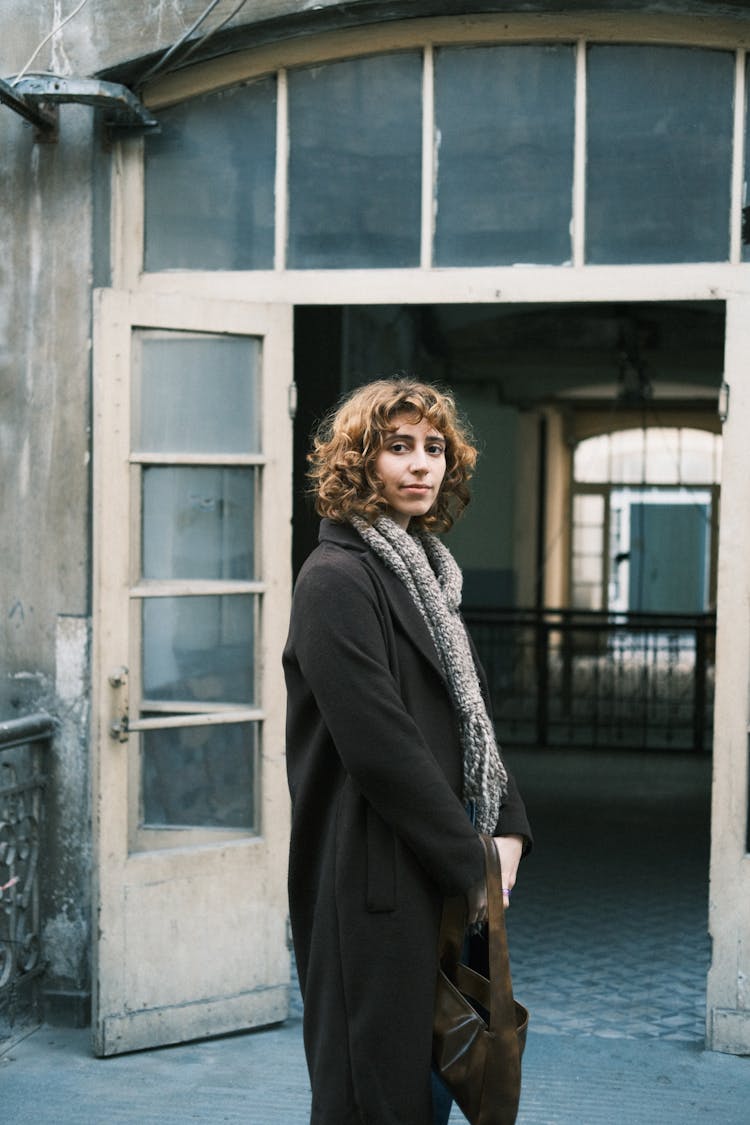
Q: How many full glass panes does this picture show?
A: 8